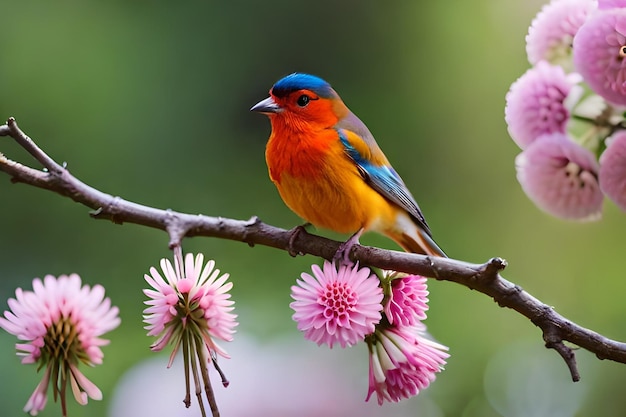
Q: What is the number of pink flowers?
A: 10